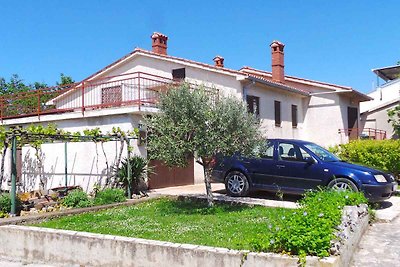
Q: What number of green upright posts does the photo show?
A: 3